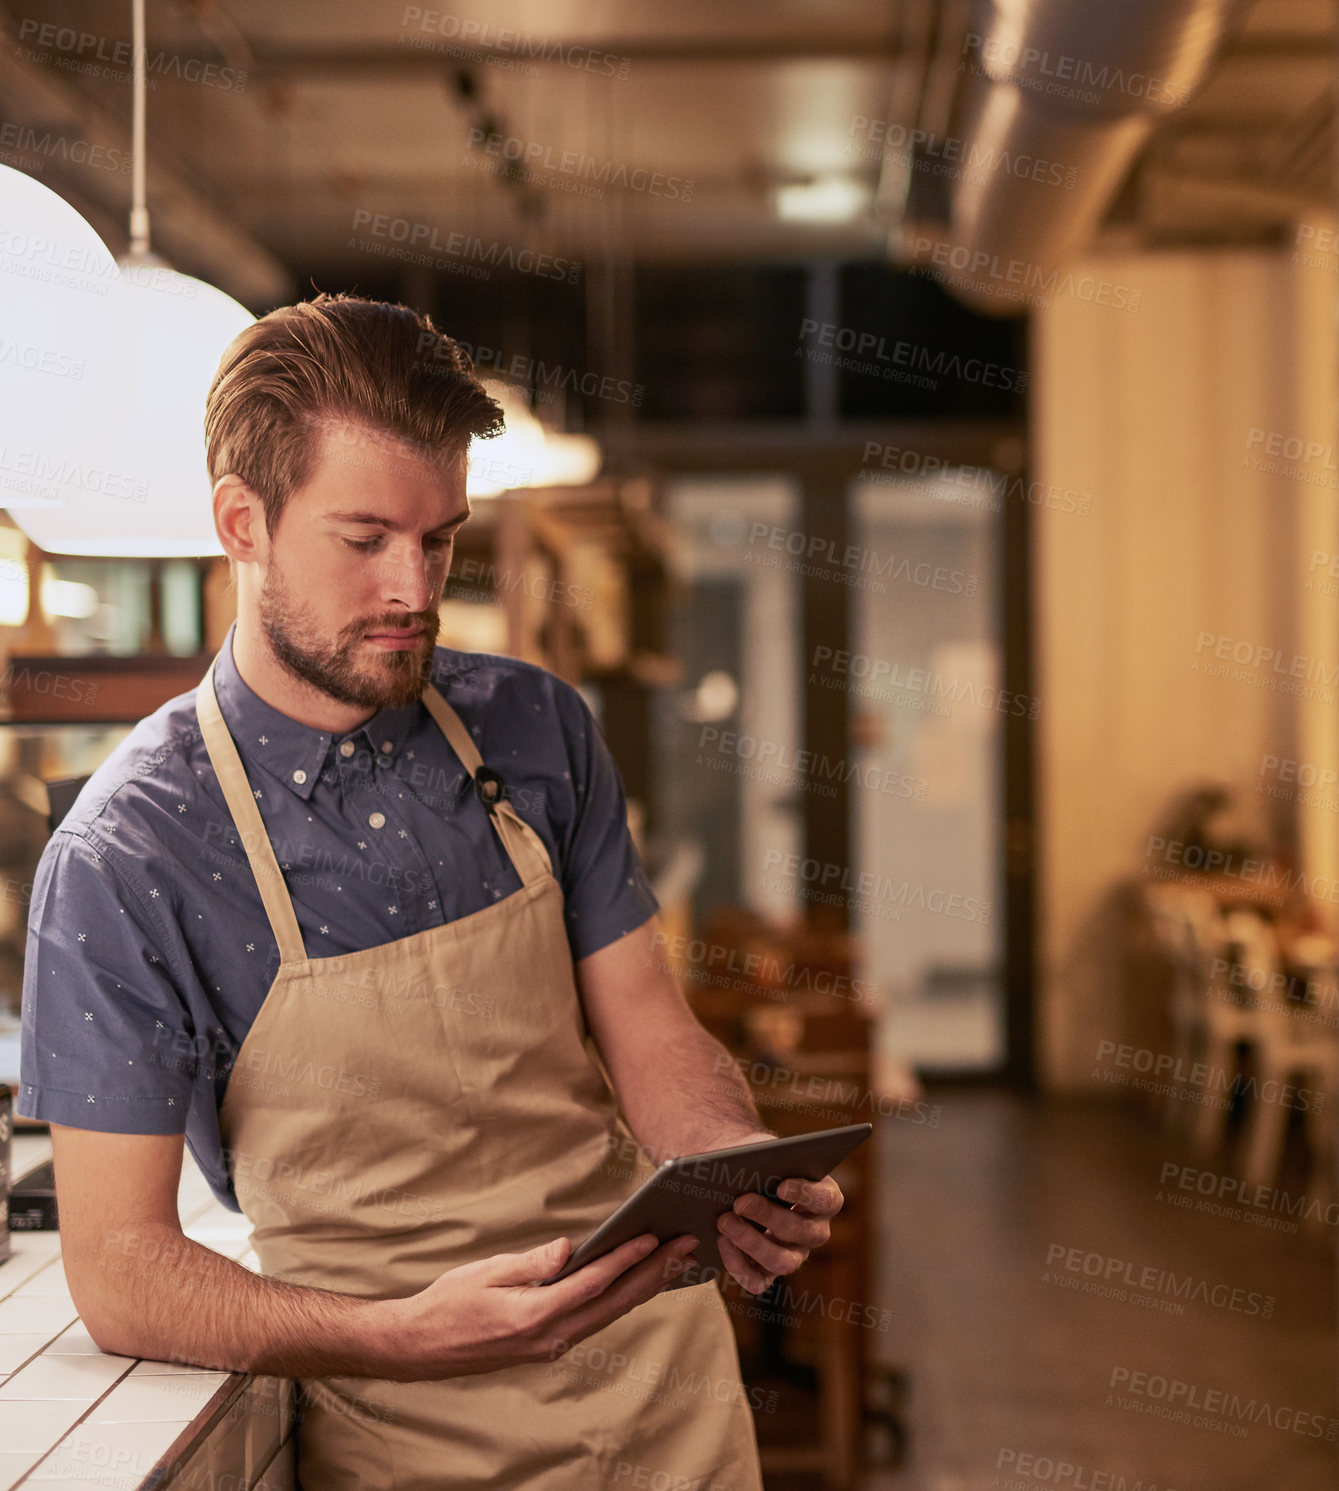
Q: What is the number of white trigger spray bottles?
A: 0